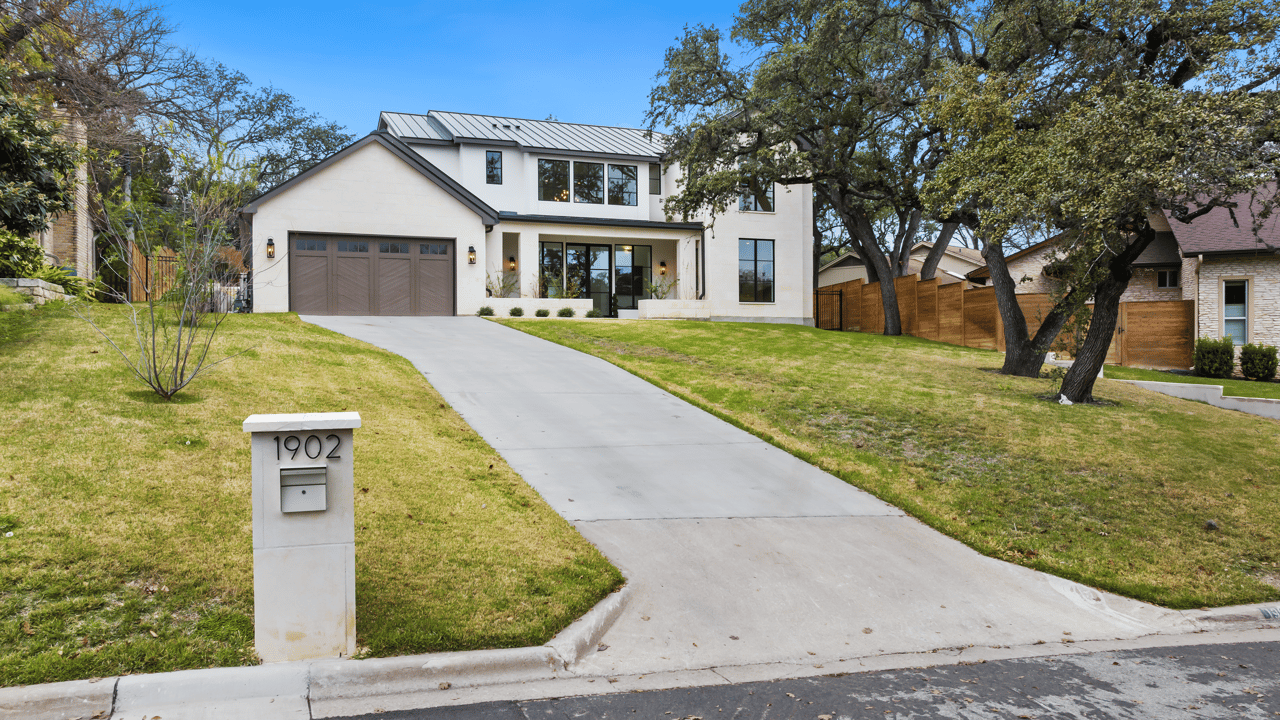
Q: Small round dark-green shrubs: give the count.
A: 5